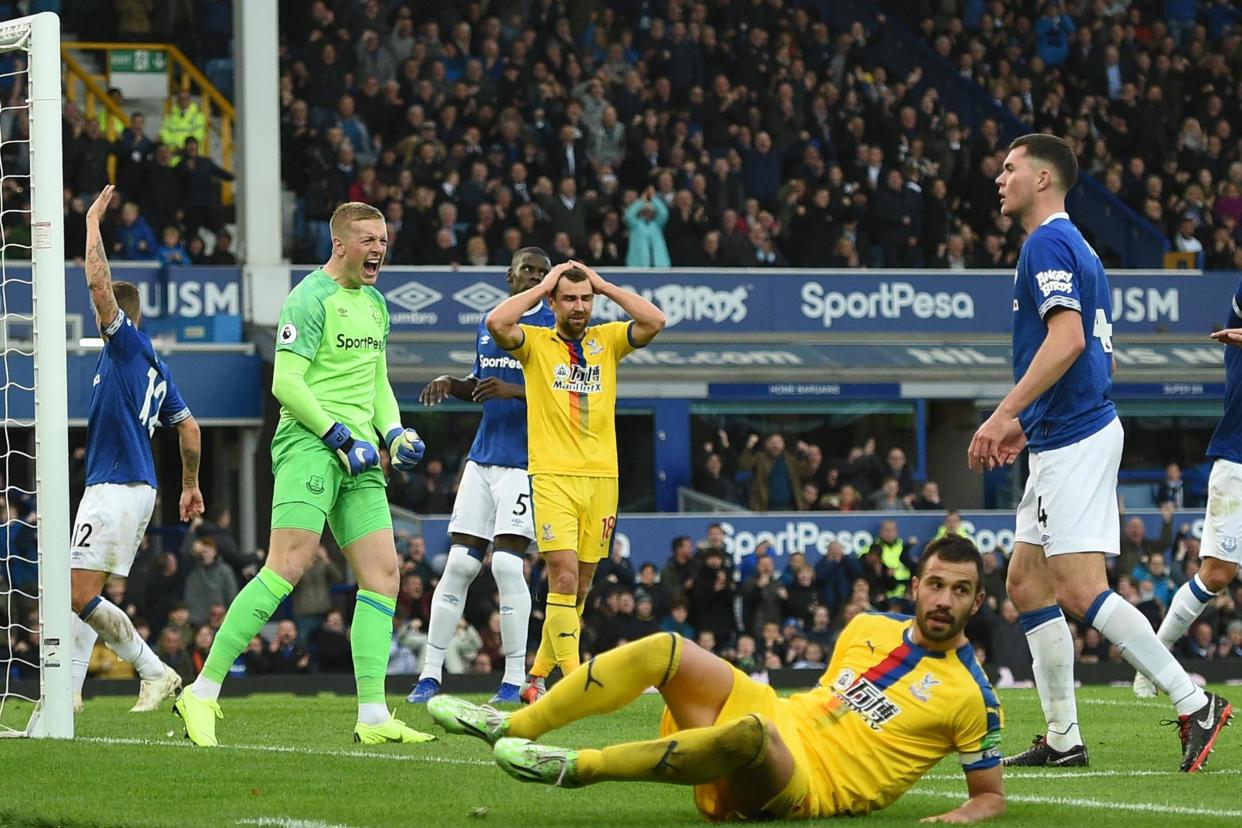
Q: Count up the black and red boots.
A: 2